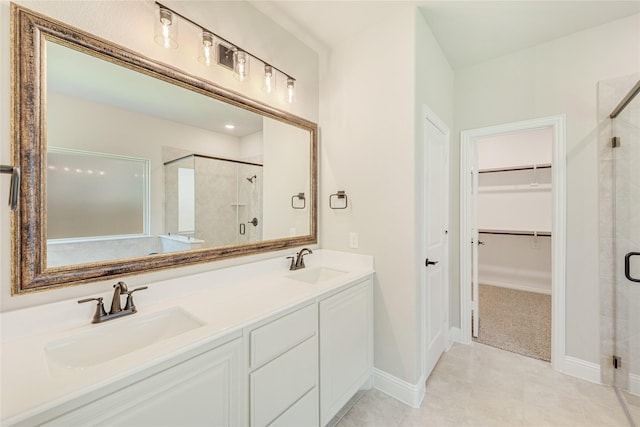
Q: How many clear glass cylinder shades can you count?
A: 5